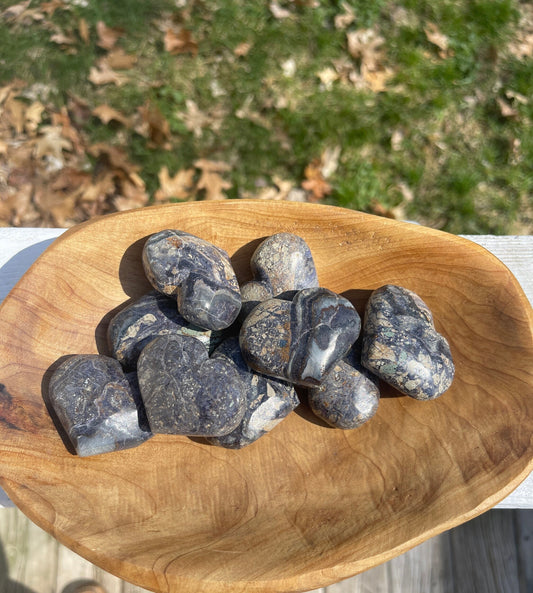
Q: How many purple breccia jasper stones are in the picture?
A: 9